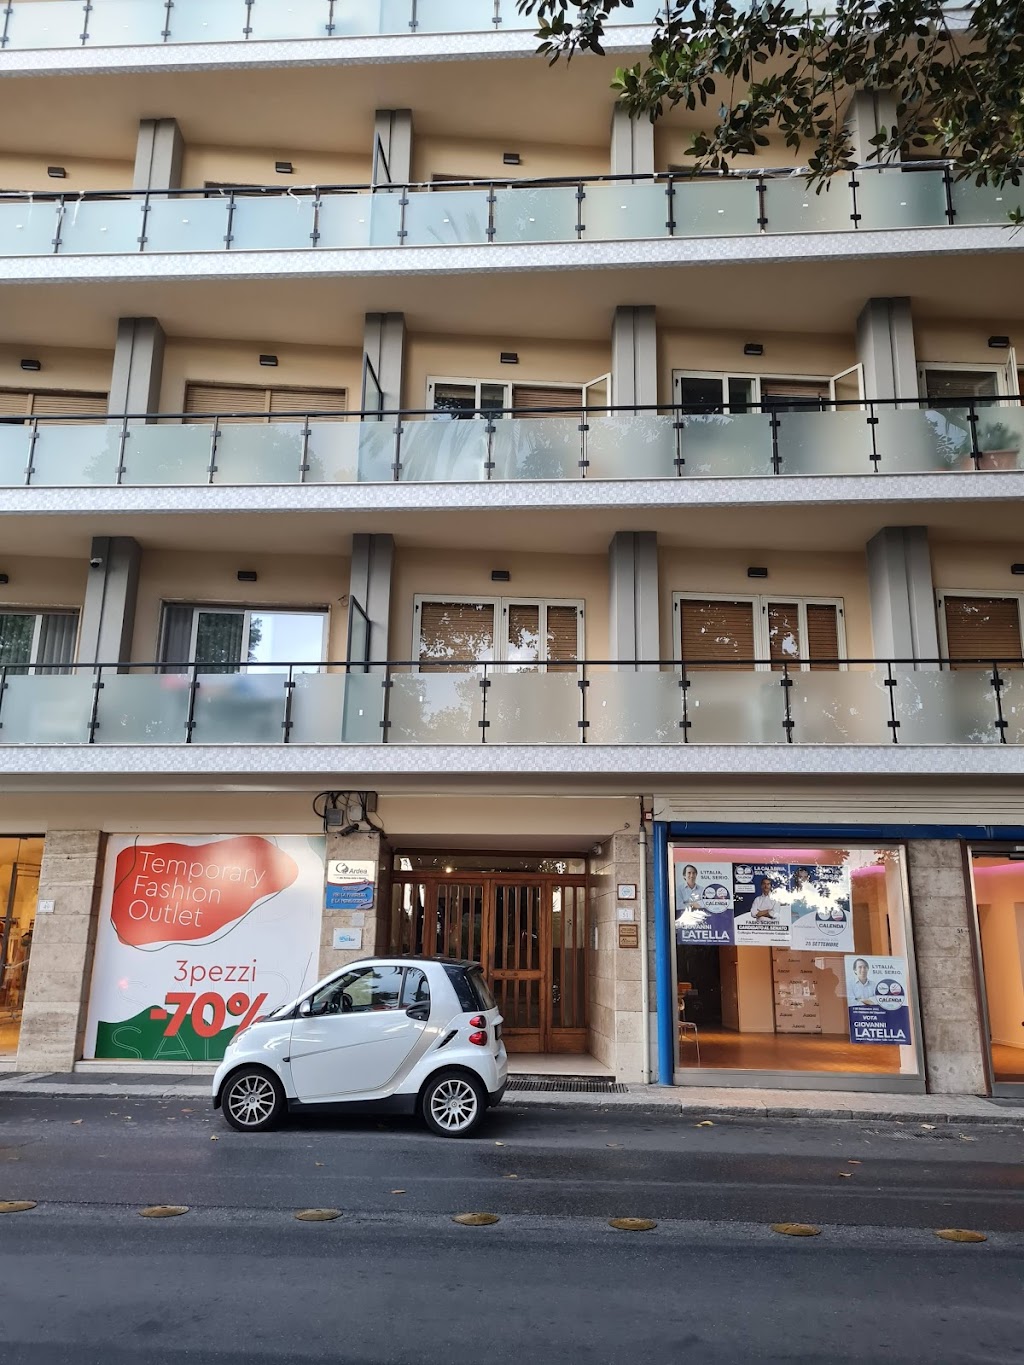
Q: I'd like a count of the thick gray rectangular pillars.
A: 12